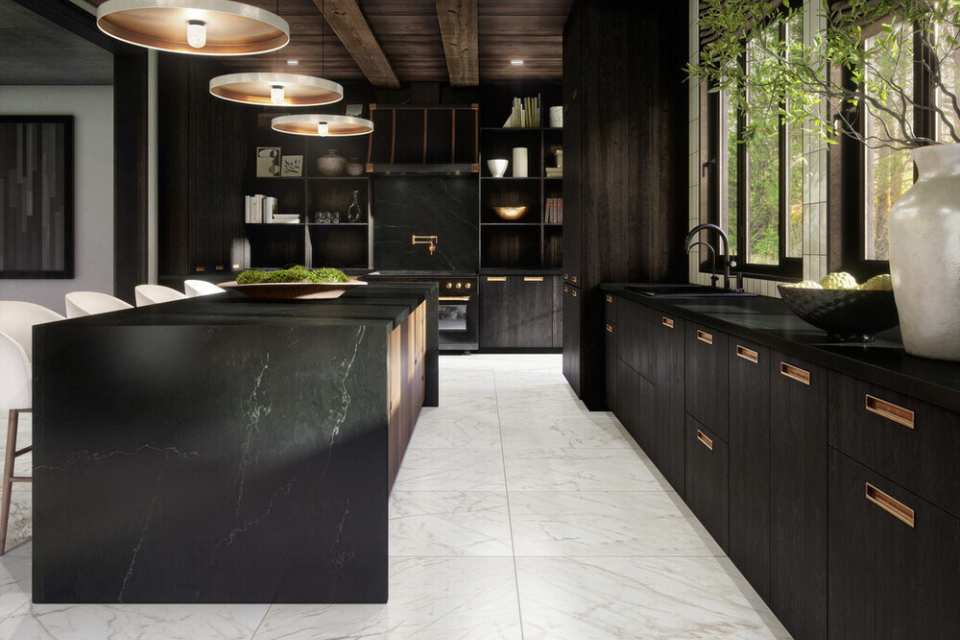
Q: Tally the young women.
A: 0